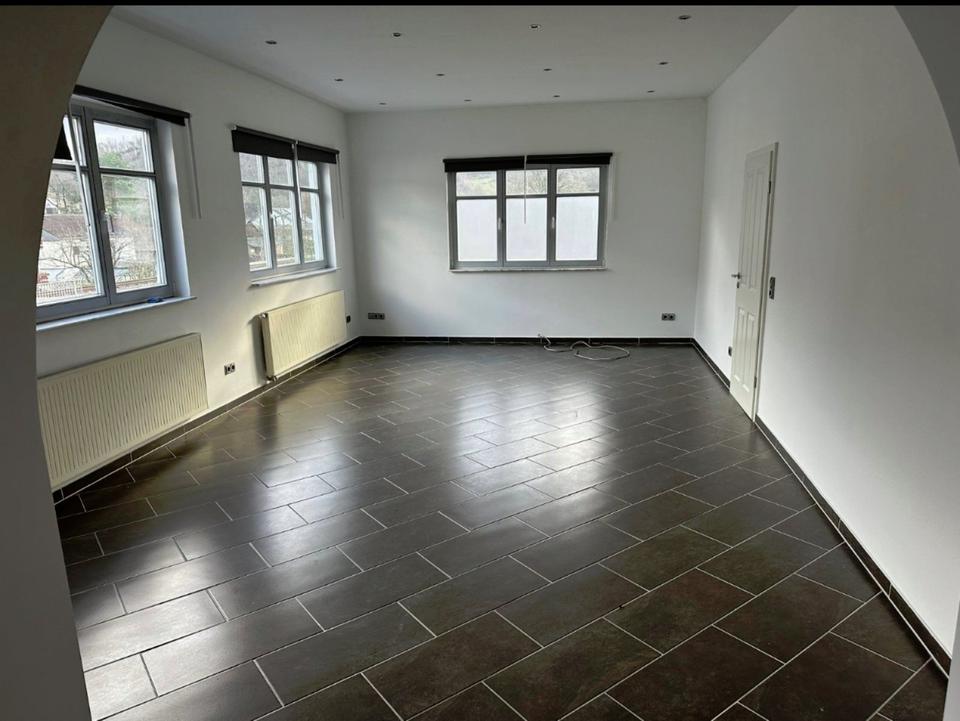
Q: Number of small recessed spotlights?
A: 12